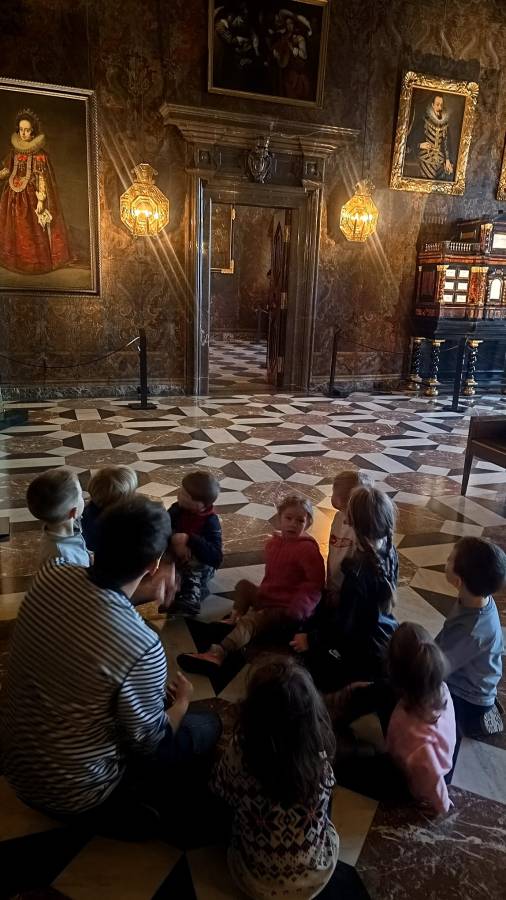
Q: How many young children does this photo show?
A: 9